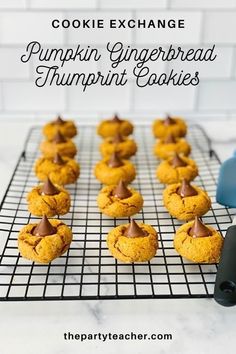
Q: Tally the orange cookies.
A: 15